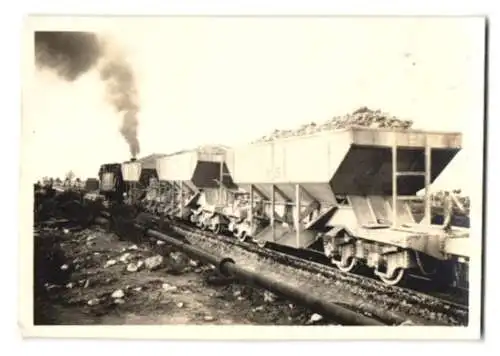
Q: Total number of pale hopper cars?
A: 3